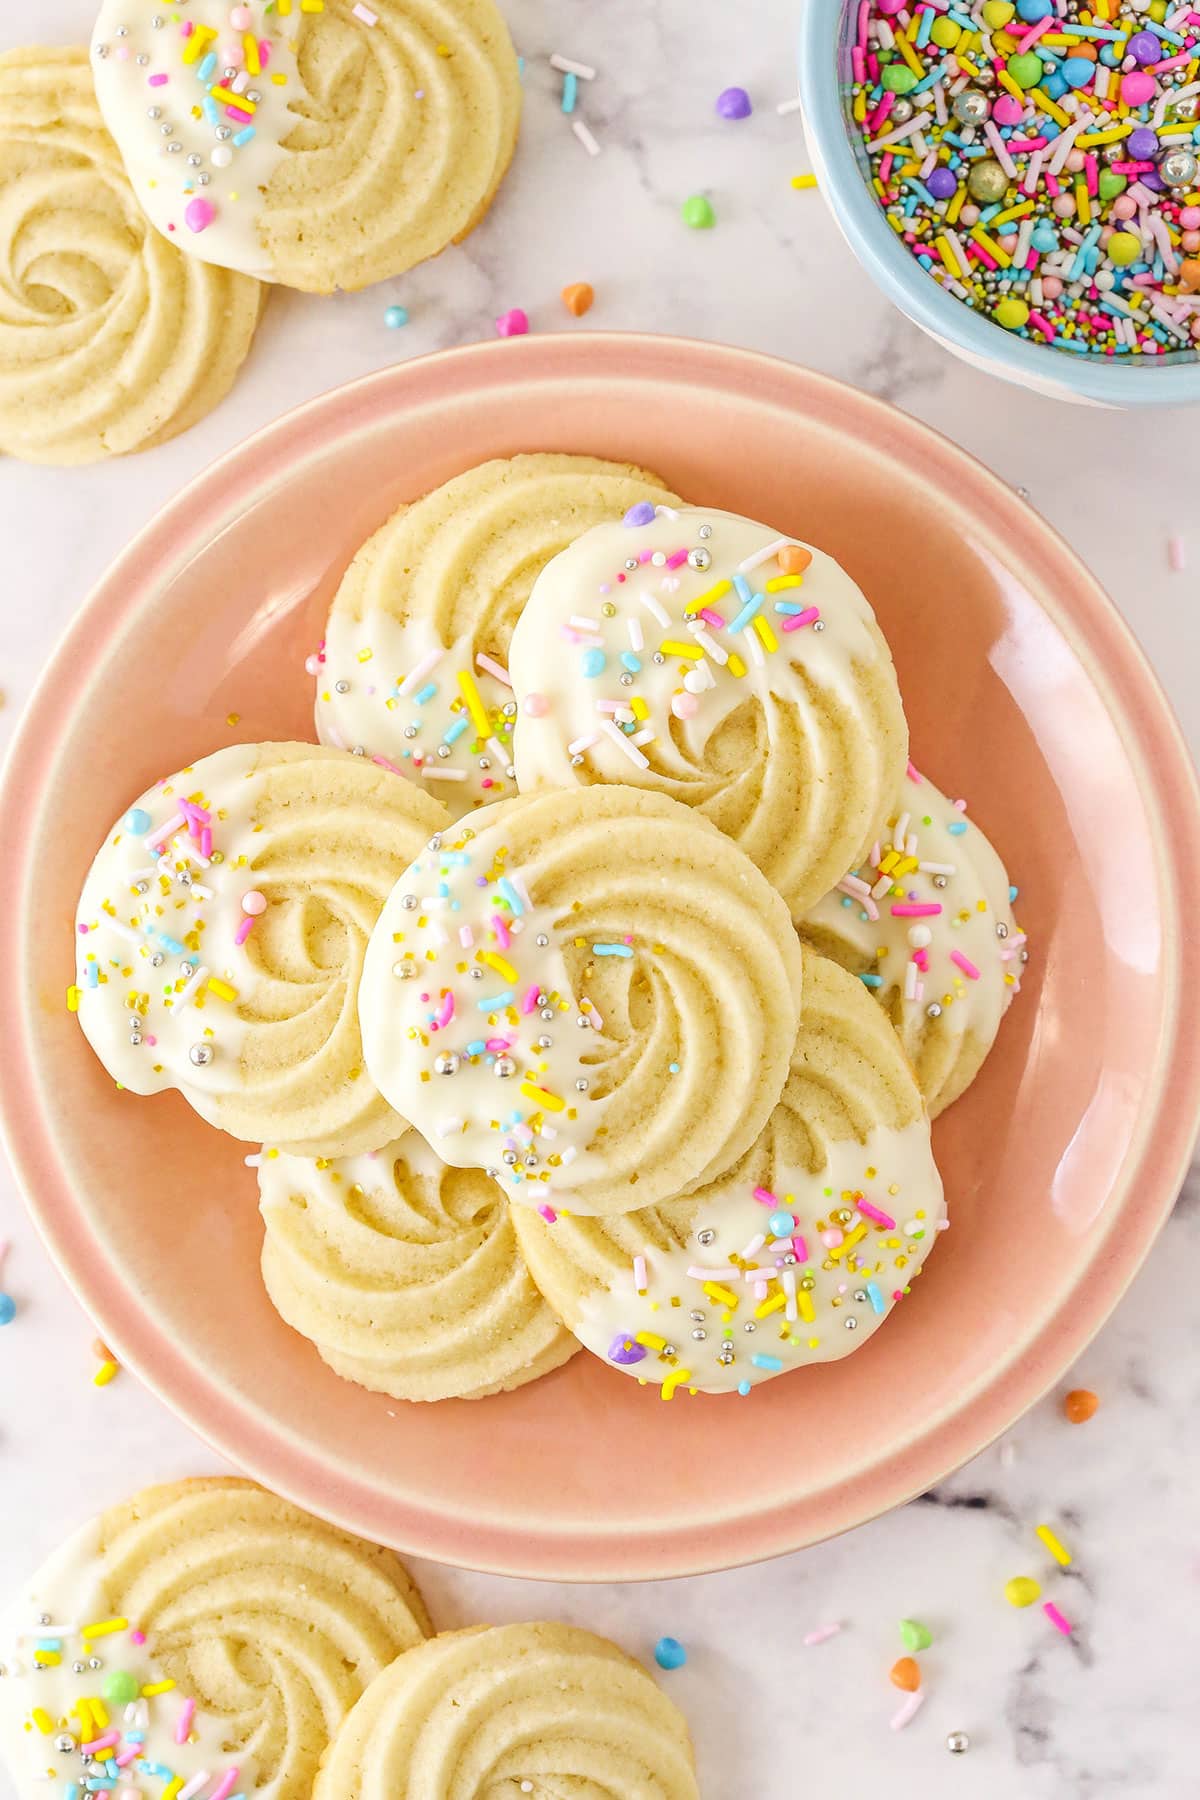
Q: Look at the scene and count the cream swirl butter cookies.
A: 11